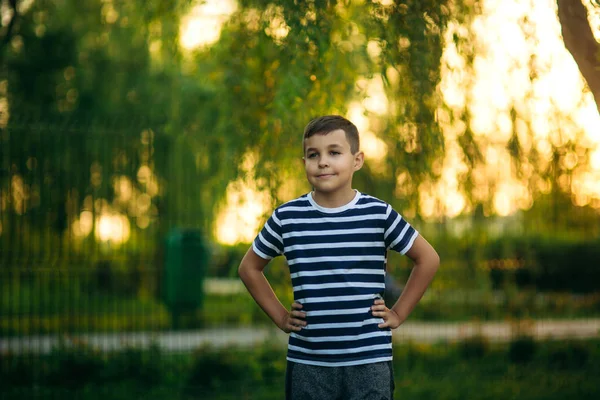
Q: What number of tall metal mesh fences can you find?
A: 1